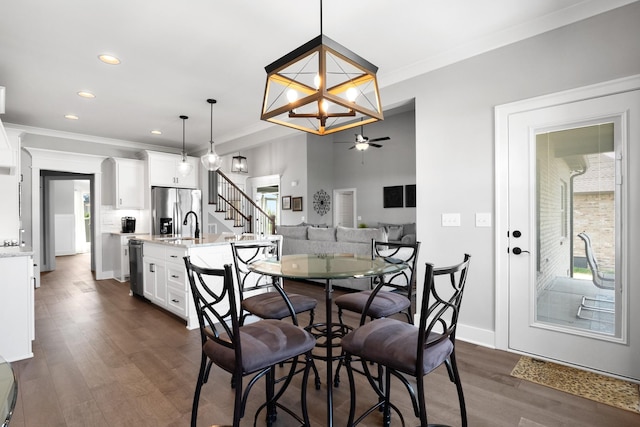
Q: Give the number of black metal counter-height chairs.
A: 4